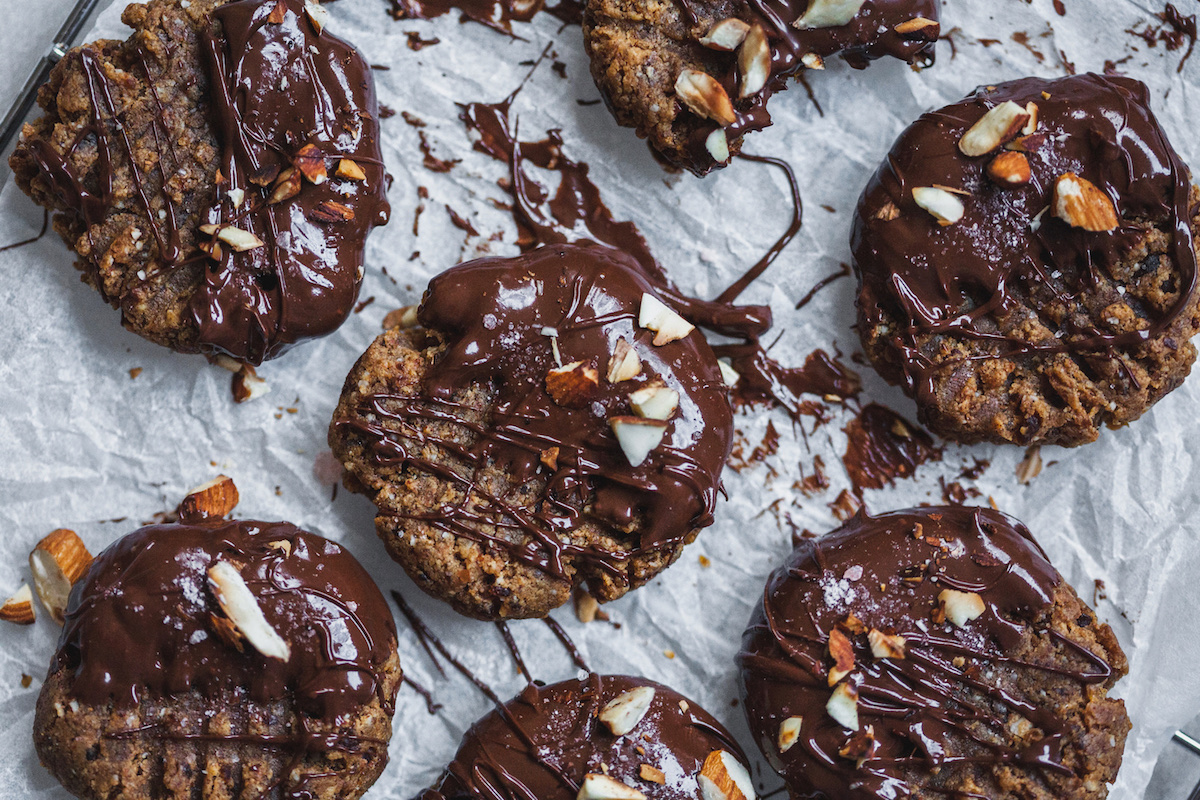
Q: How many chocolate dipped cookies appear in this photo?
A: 7